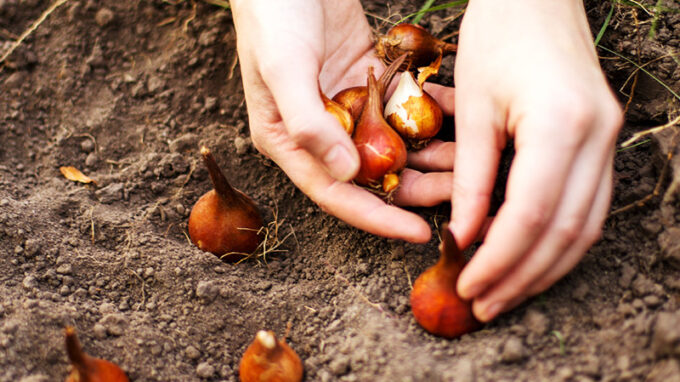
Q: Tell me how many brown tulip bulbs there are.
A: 9